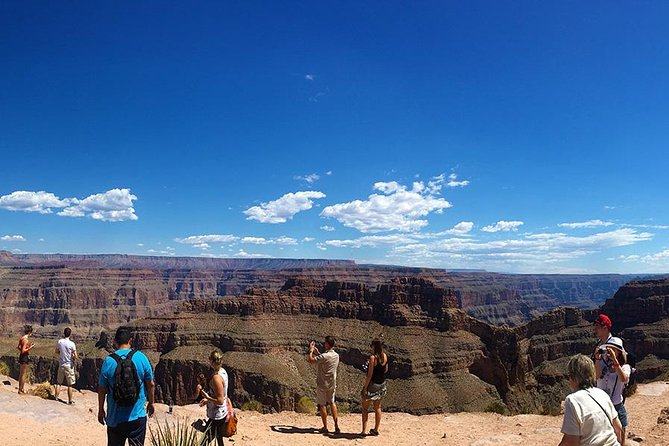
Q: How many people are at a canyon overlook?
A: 9